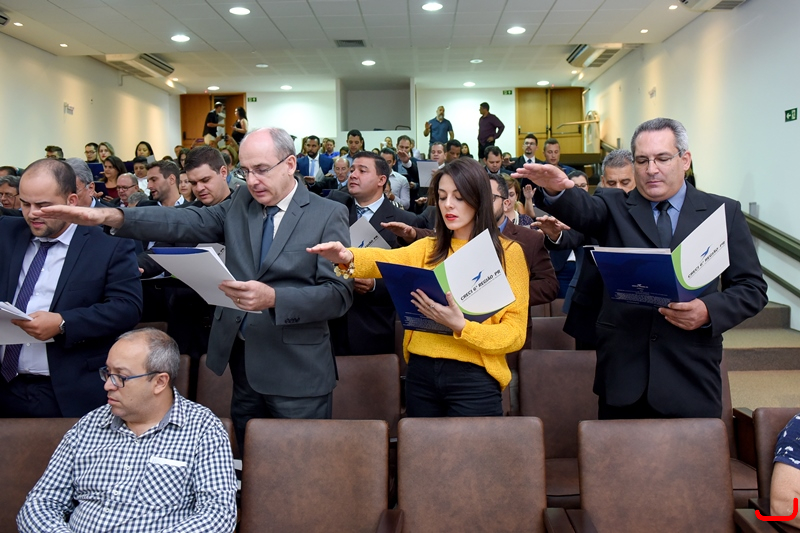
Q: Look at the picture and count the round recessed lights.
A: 11